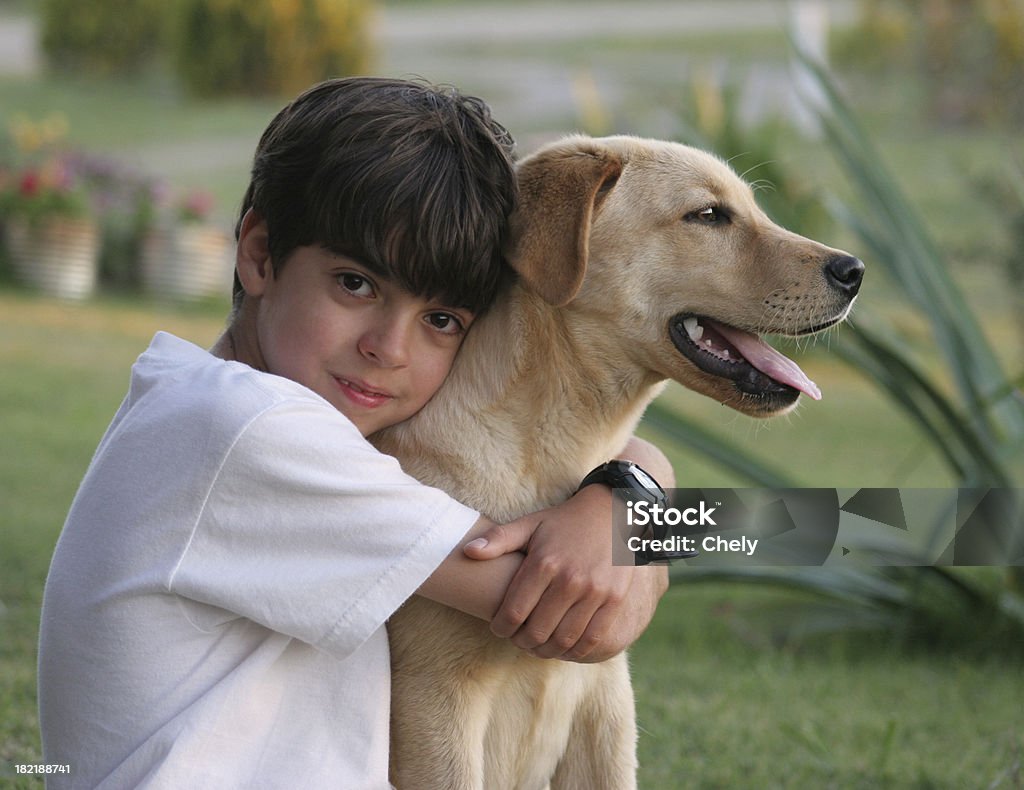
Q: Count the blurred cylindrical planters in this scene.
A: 2